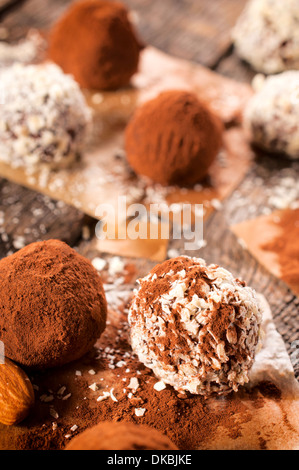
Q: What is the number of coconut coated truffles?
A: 4